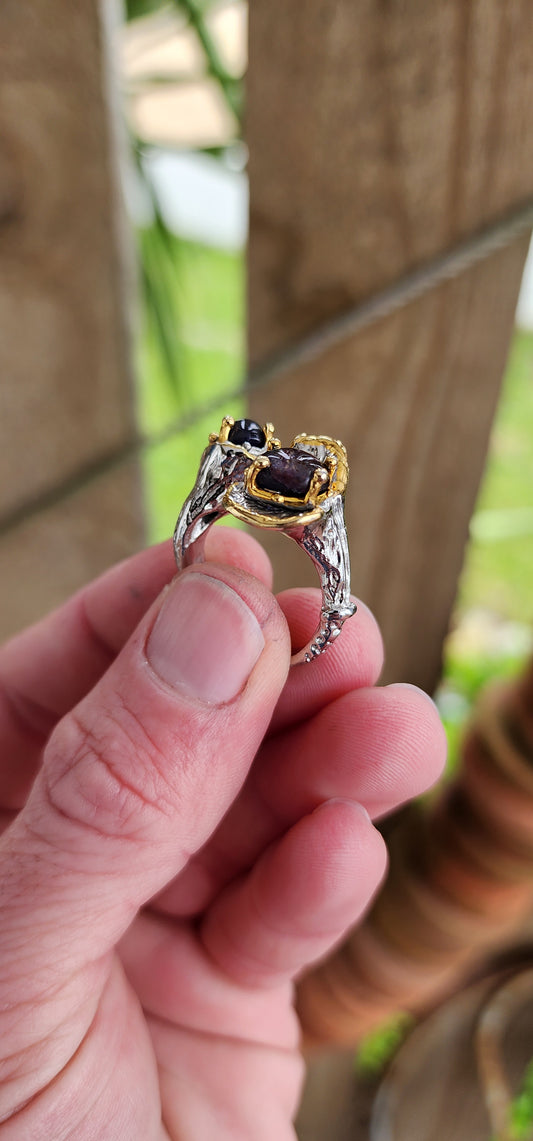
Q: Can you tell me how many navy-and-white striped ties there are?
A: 0